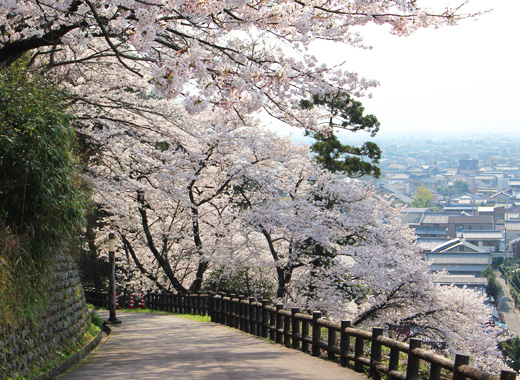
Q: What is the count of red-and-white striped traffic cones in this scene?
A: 3